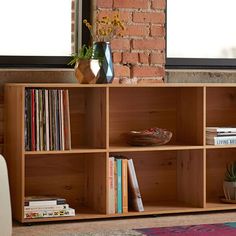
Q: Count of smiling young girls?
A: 0